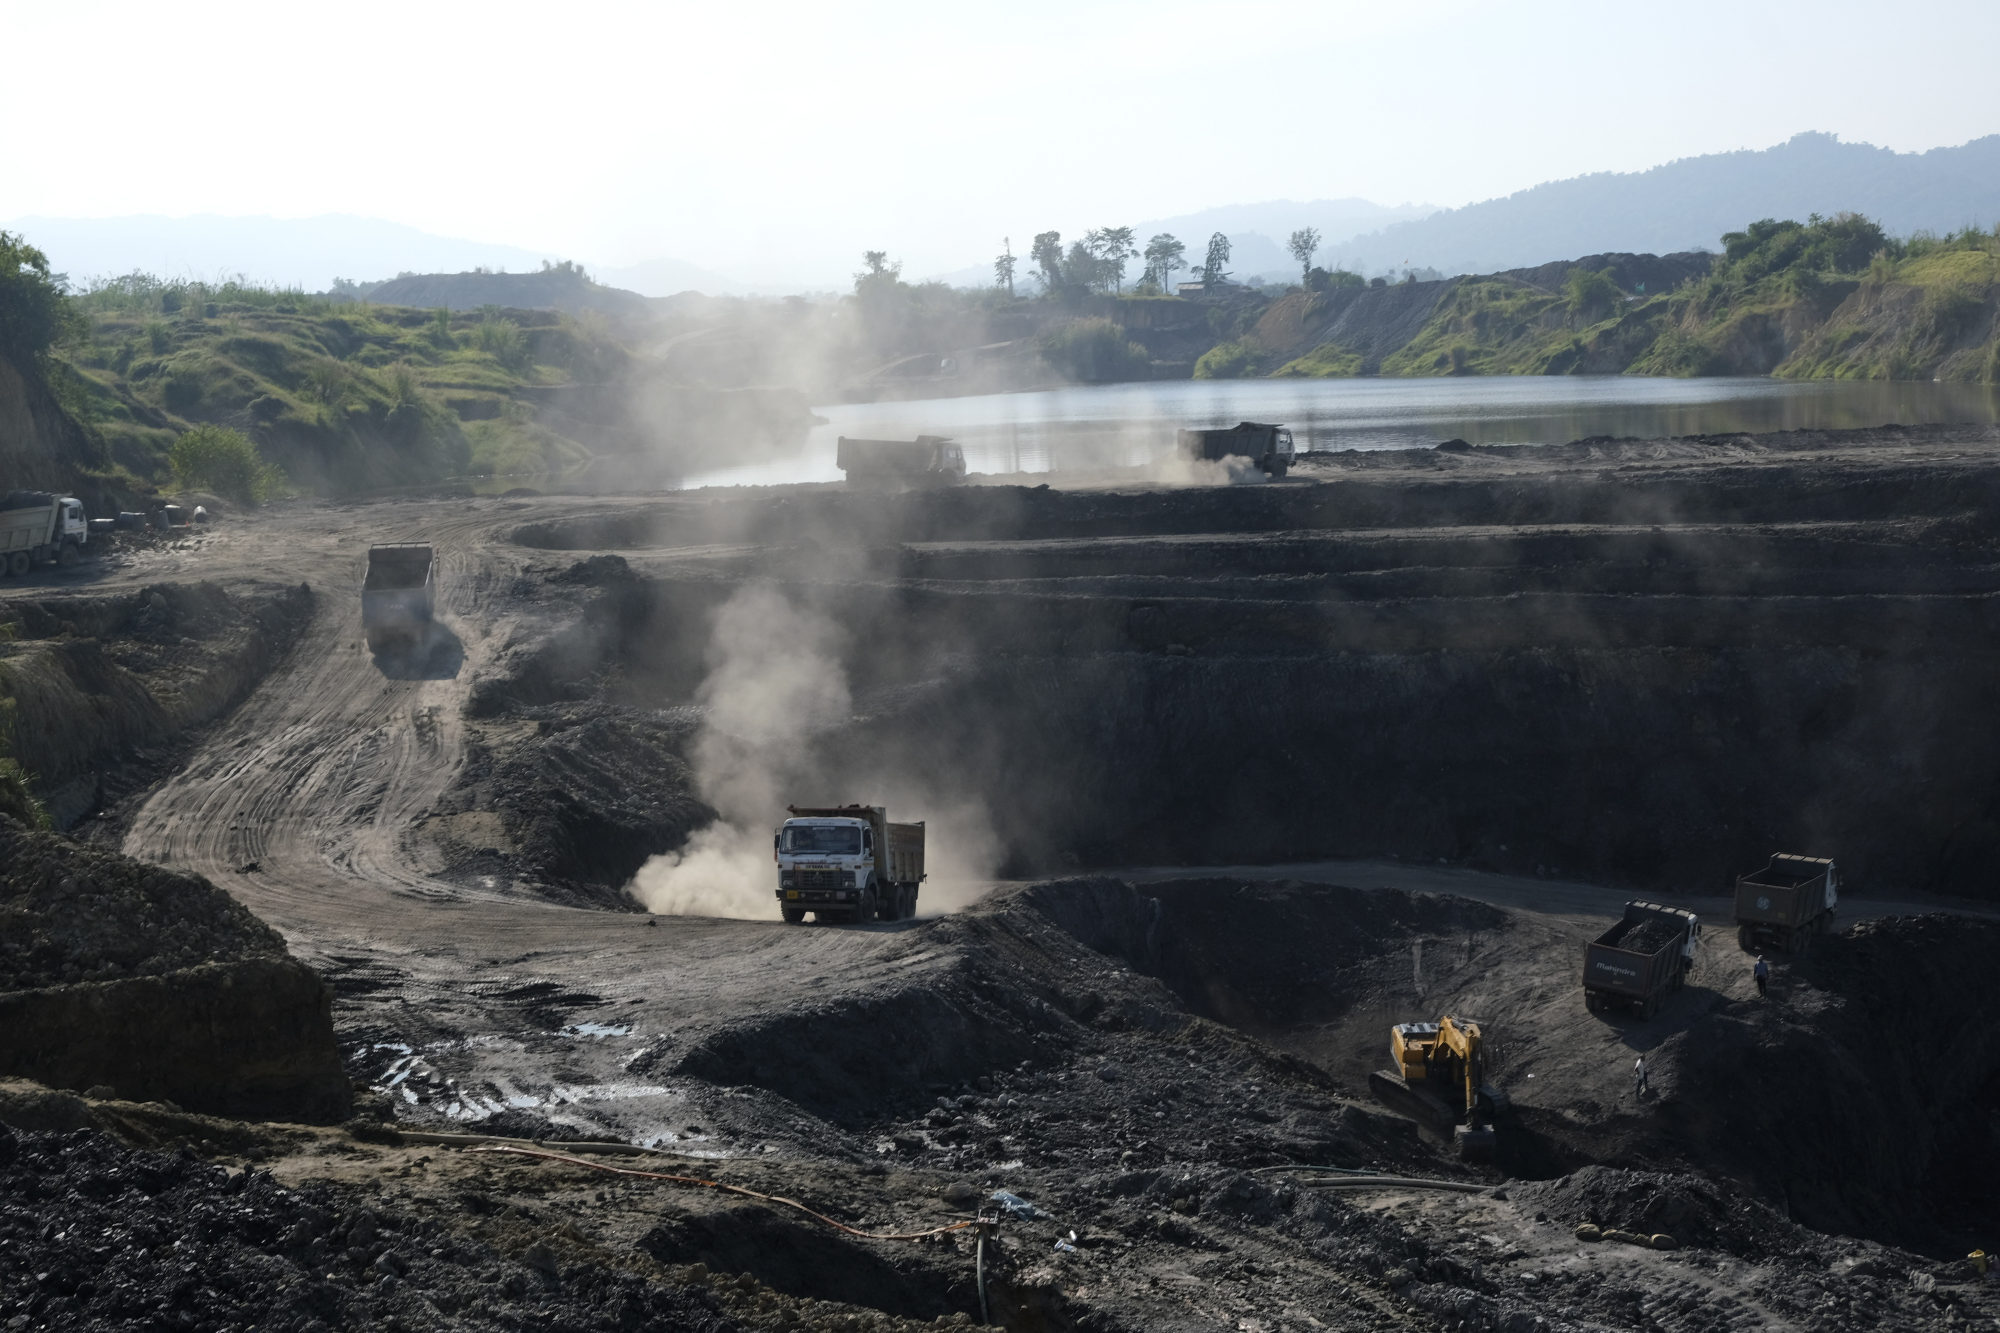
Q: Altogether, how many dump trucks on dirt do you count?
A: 7